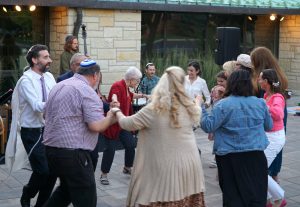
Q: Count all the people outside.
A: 14